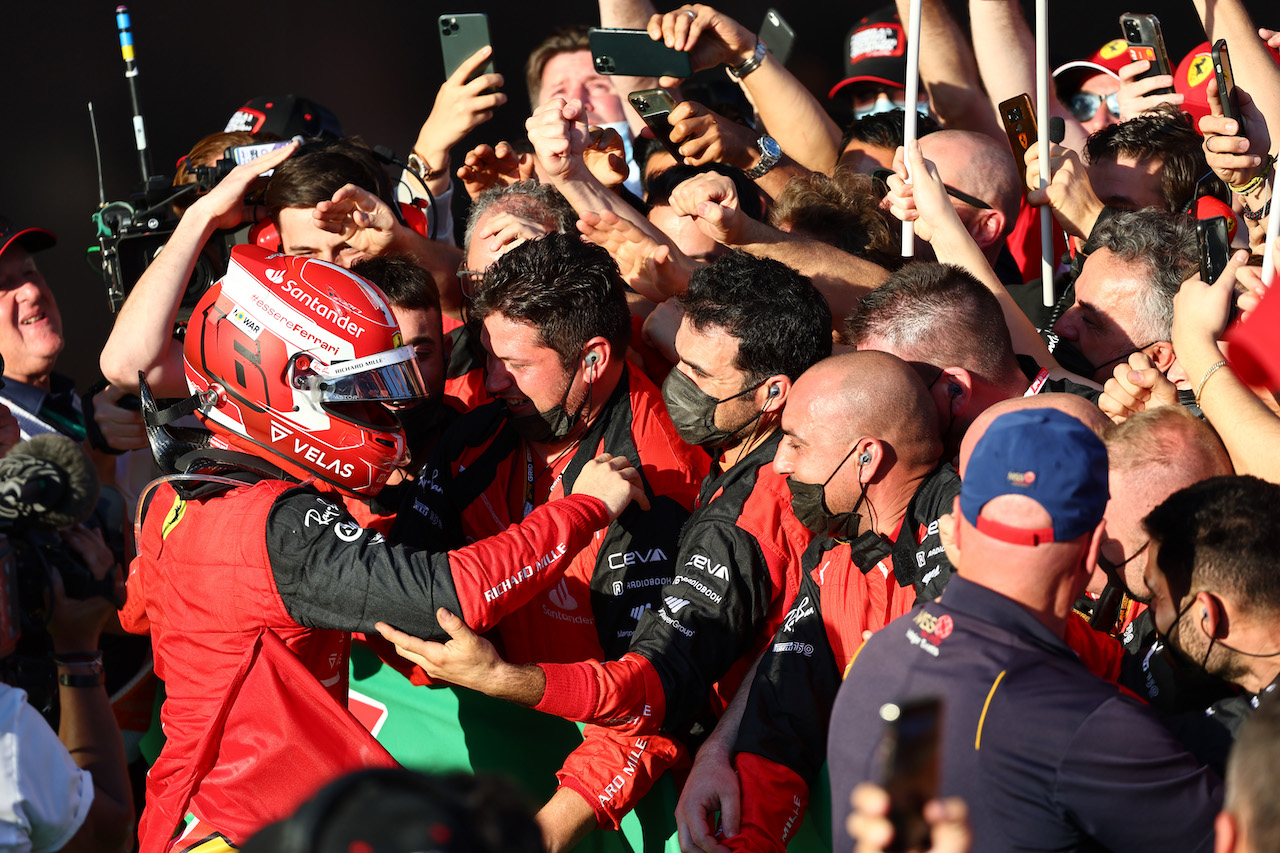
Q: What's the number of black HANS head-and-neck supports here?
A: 1